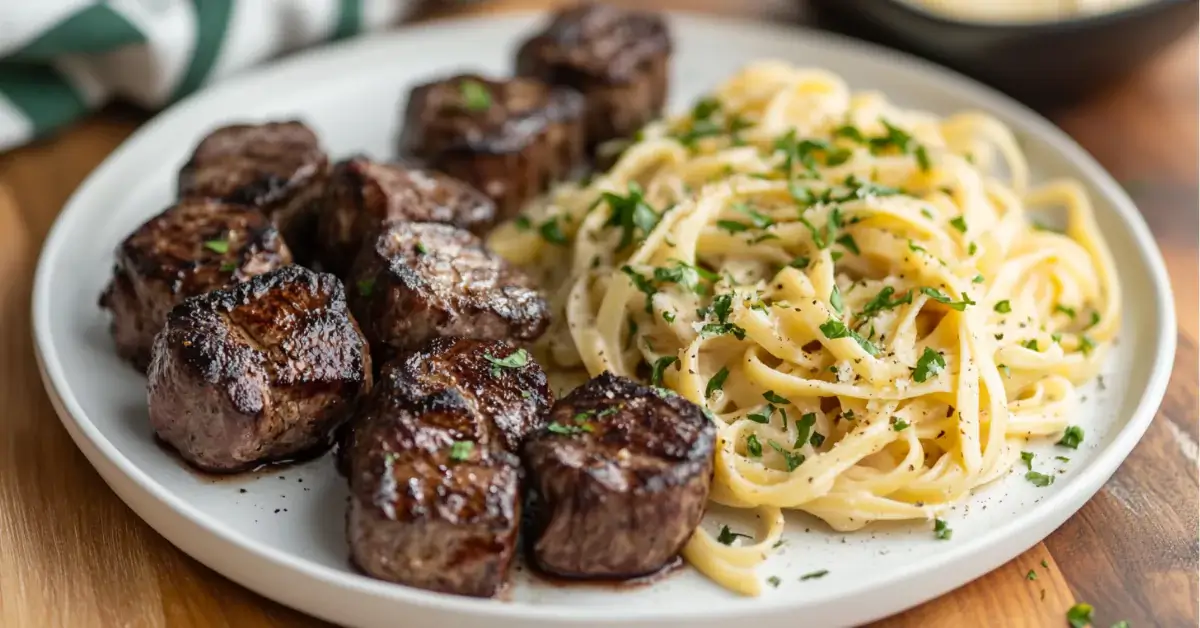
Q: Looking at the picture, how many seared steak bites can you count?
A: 10